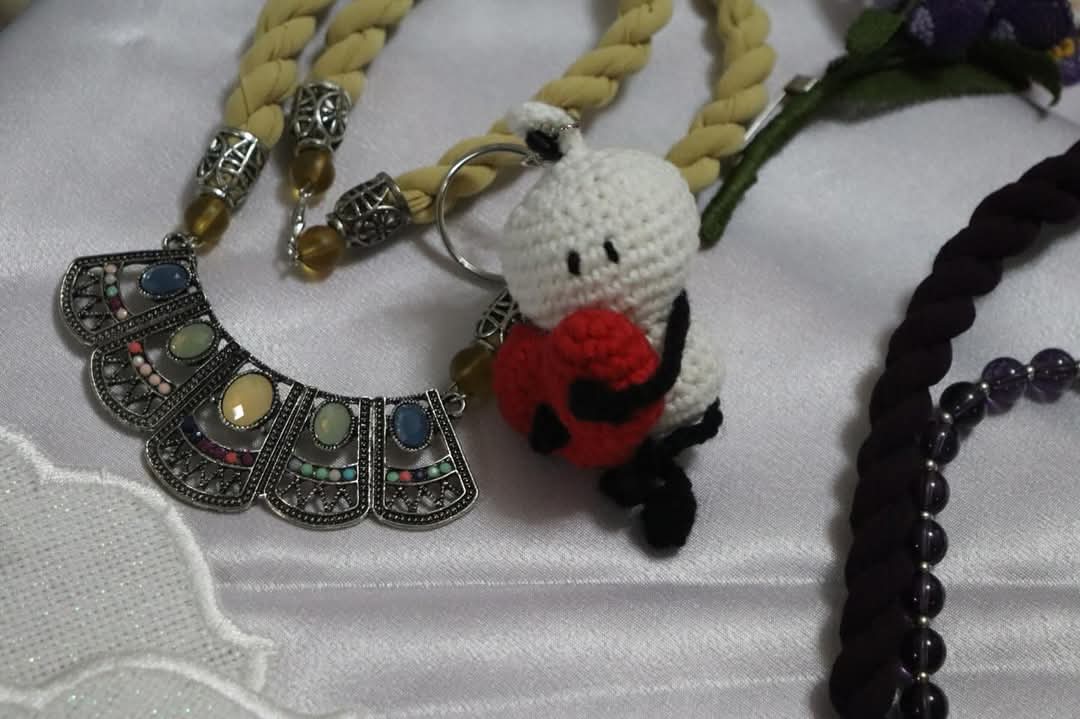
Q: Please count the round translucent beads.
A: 13